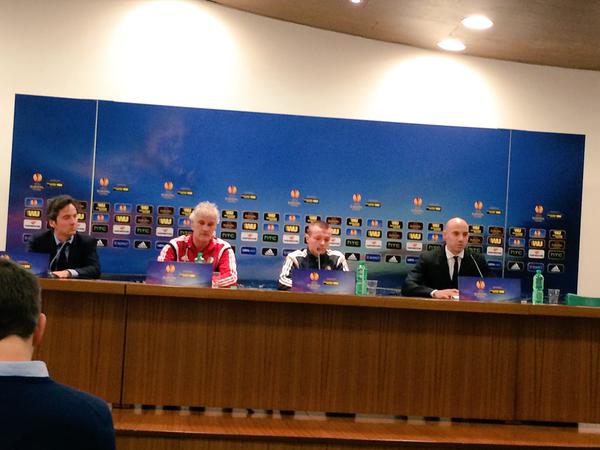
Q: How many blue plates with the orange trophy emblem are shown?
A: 4